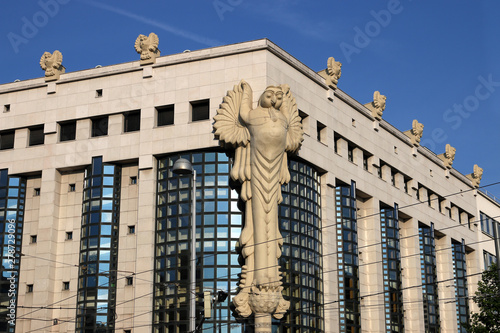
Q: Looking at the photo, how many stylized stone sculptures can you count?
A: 8